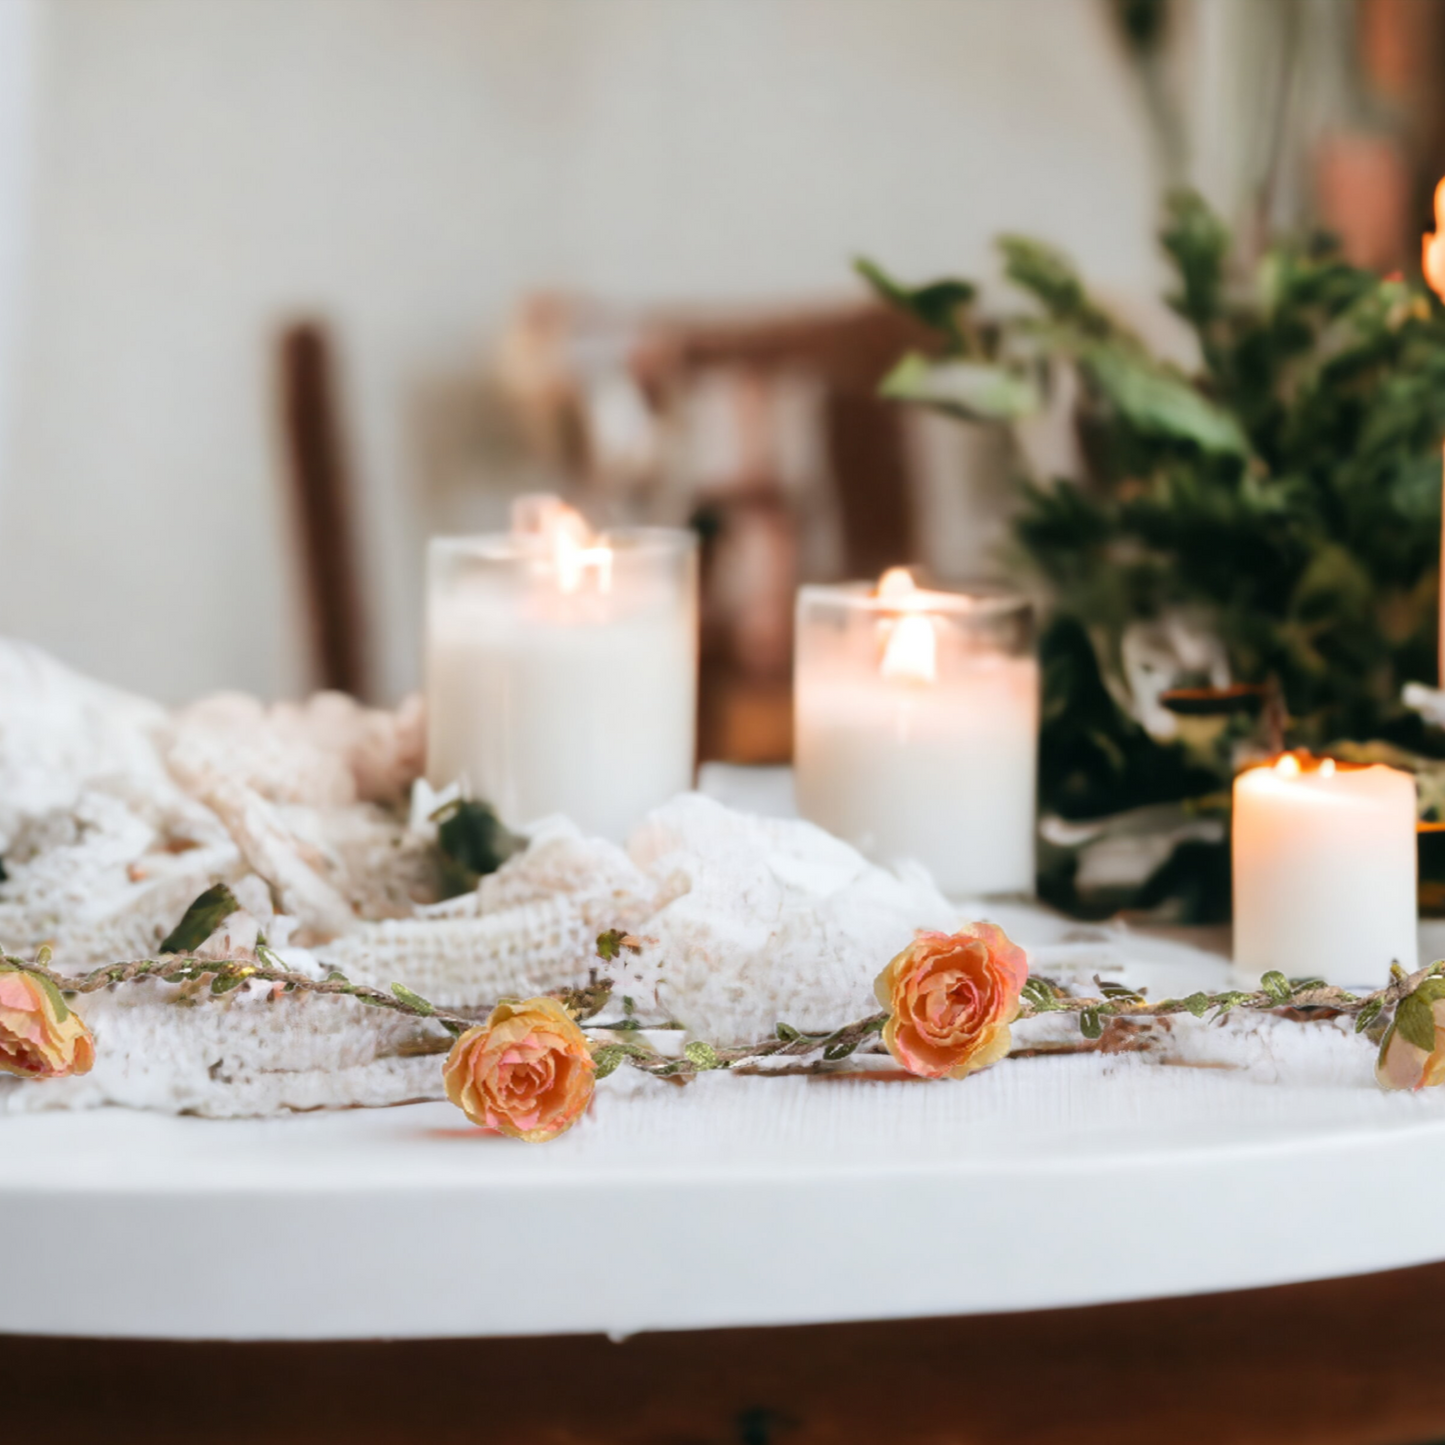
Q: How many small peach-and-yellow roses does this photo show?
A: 4